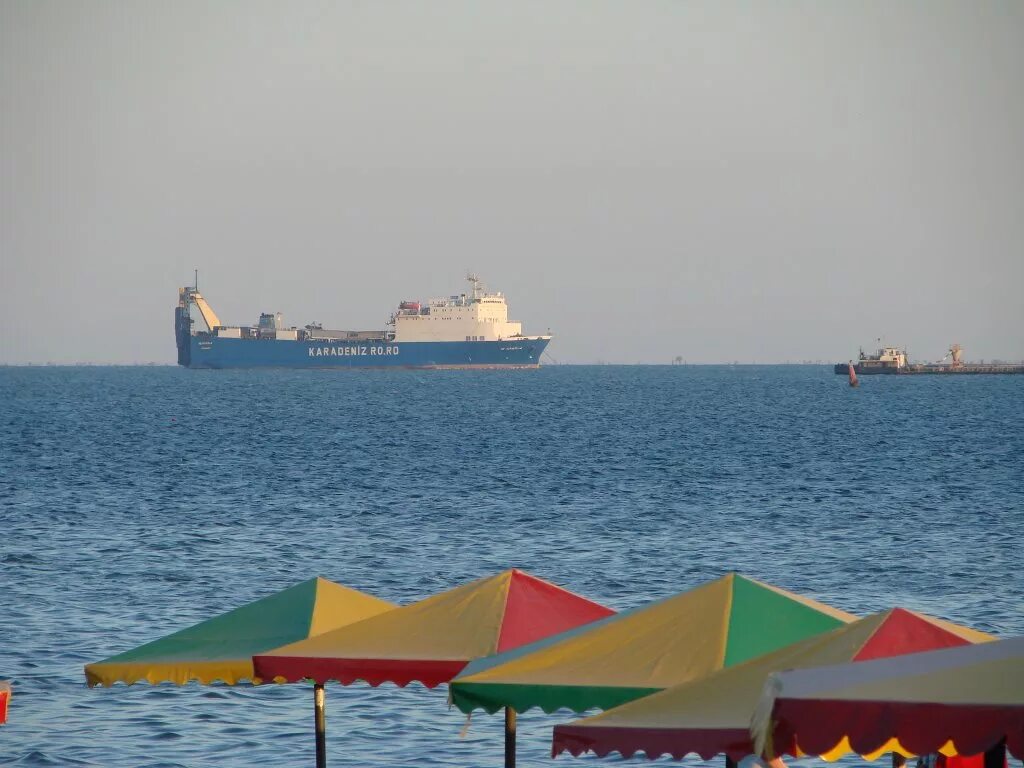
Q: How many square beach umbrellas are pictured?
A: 5